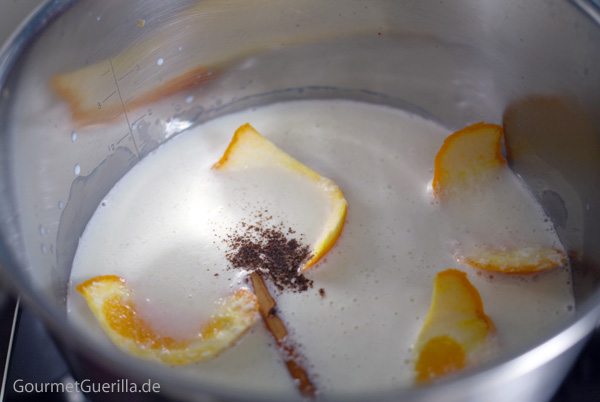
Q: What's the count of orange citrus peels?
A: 5